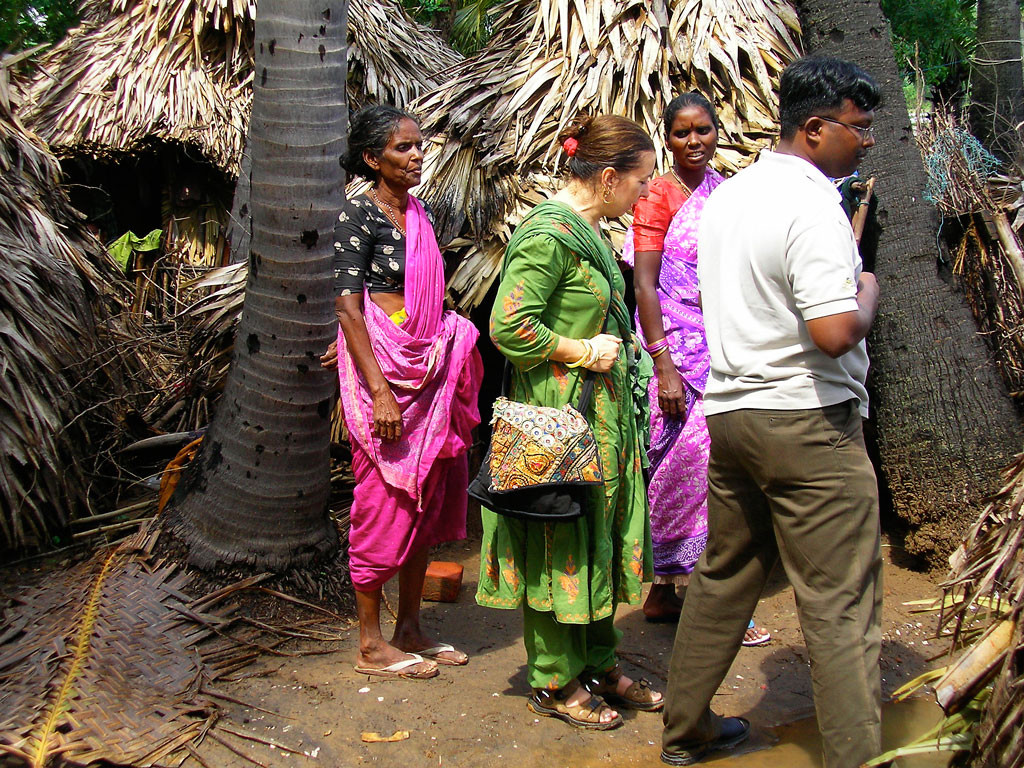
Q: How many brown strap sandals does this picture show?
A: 2